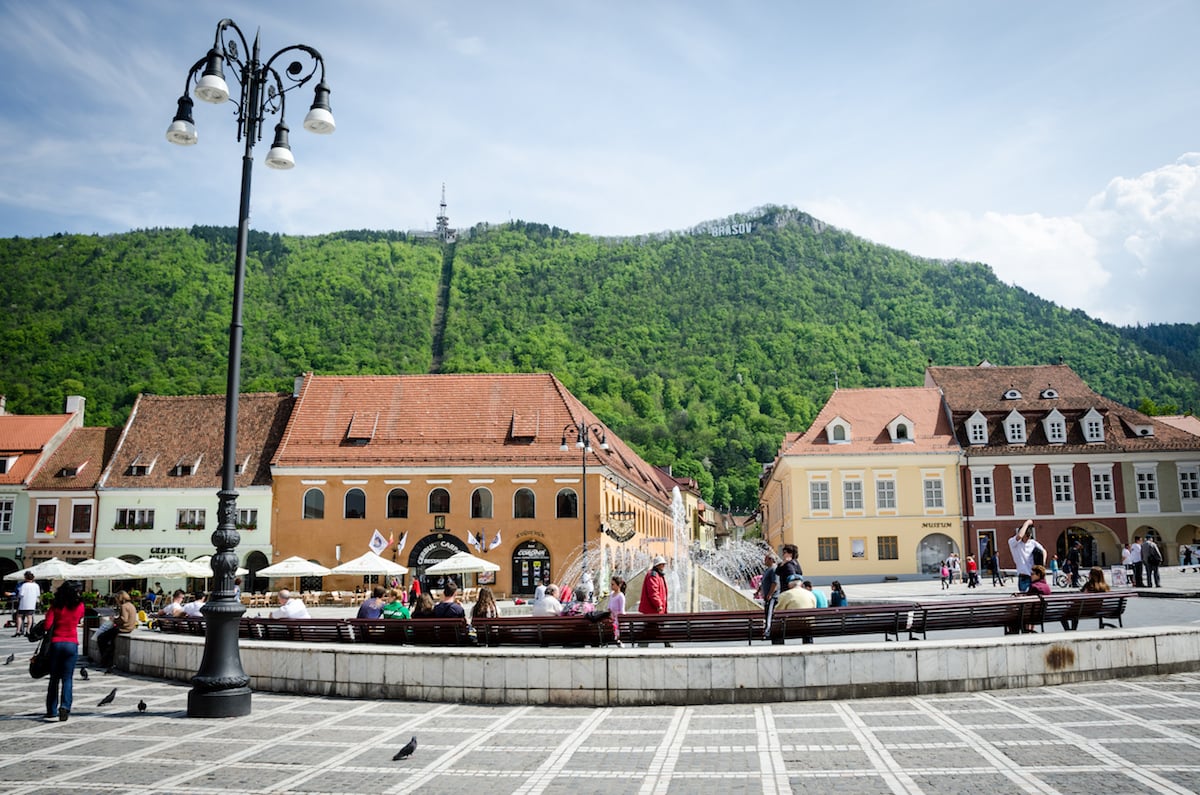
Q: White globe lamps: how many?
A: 8